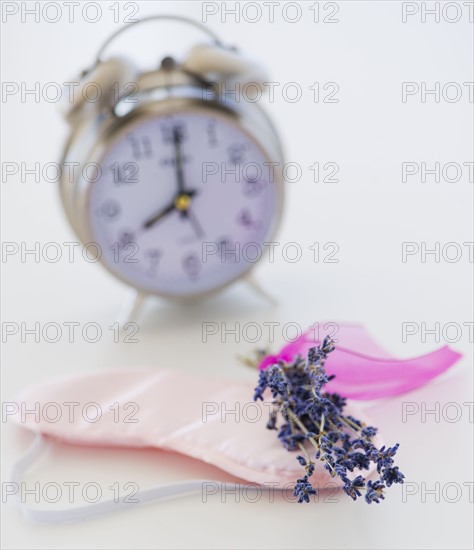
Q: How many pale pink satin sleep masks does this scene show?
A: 1